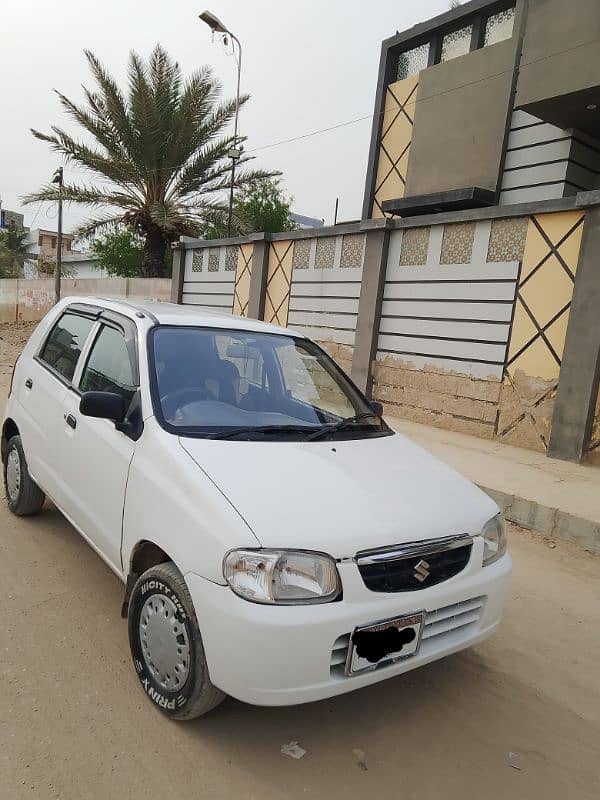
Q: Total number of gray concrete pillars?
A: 4